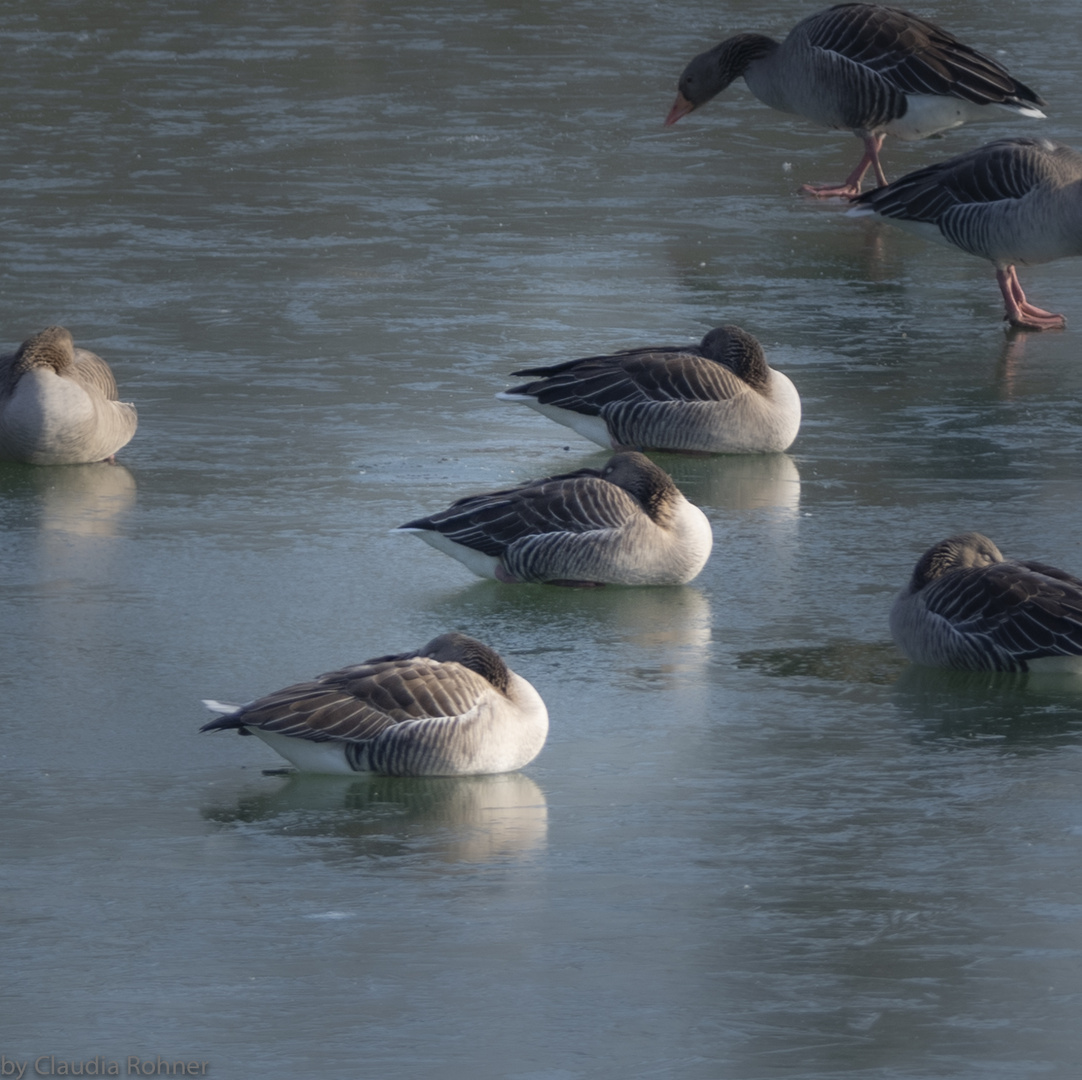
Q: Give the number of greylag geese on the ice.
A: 7